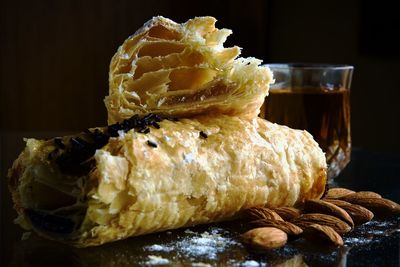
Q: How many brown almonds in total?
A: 11